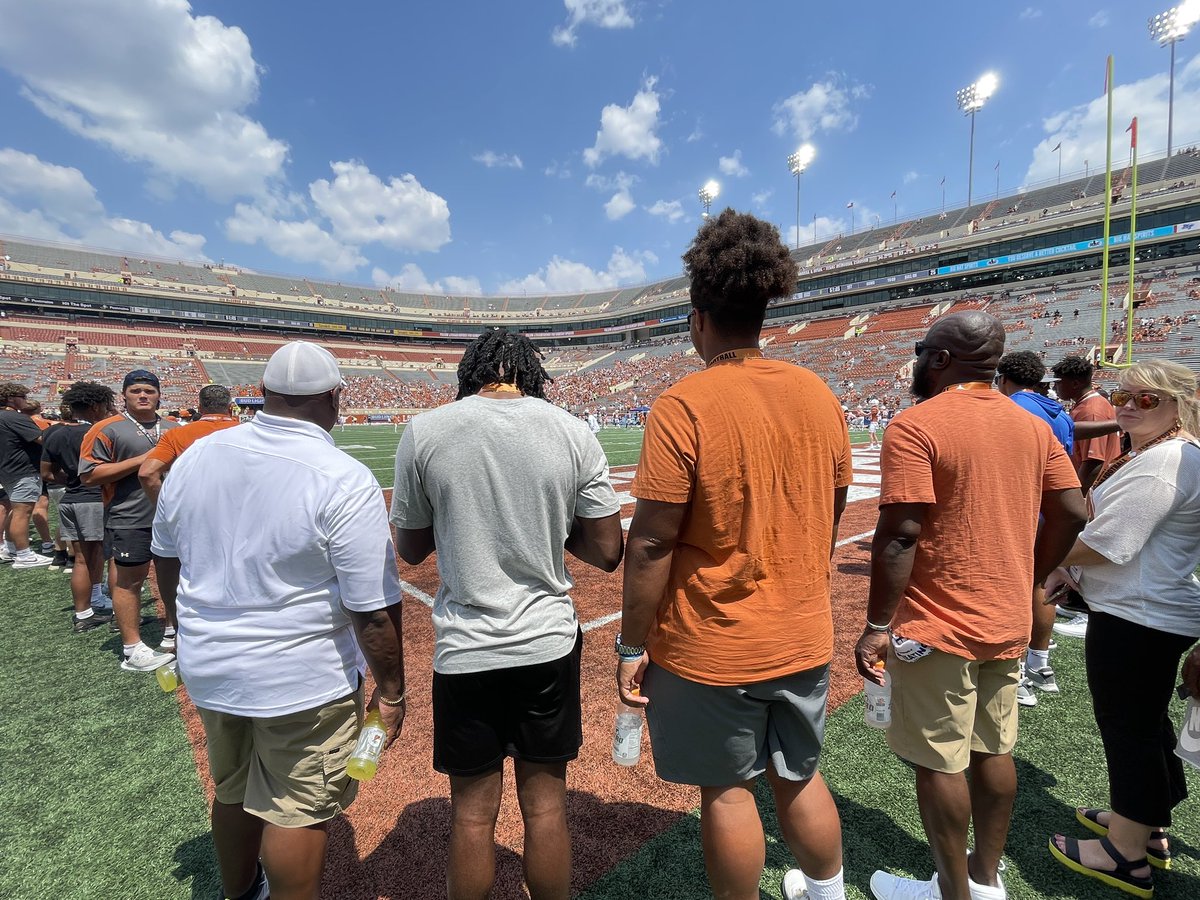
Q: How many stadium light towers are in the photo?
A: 4